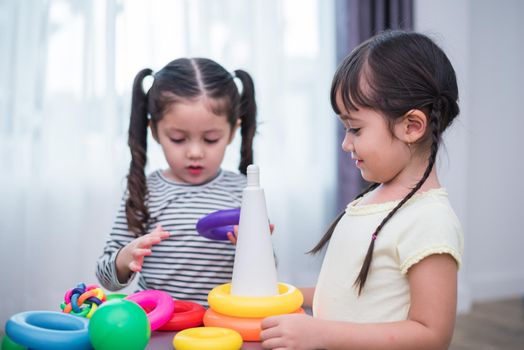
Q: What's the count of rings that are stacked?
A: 2